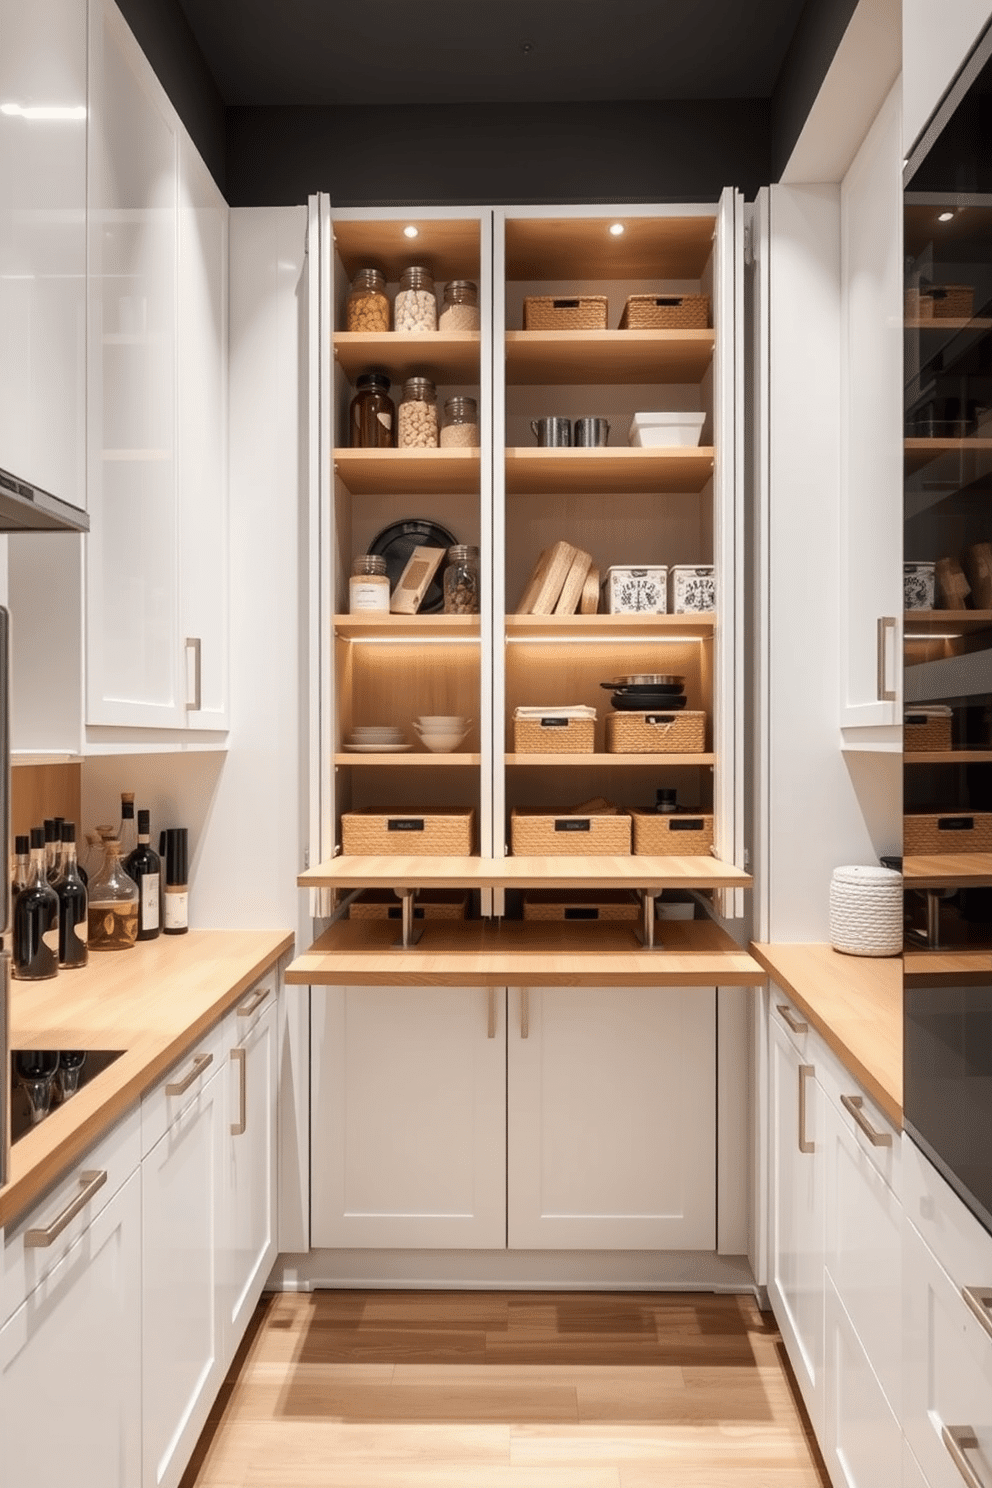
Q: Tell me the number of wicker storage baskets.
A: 9